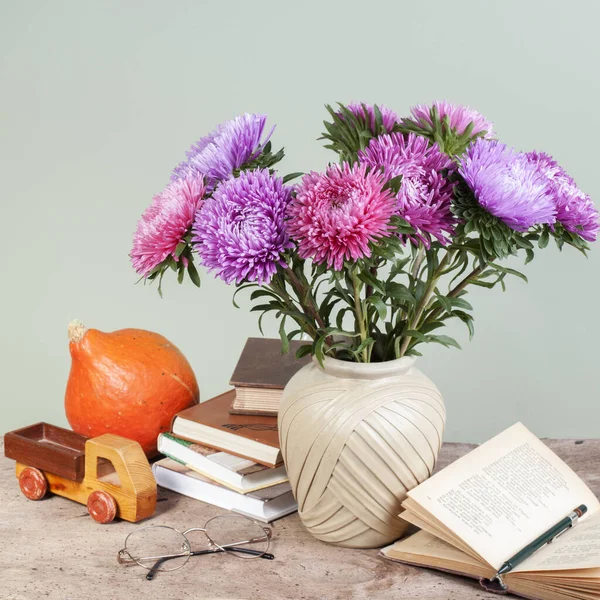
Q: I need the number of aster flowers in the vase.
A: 9